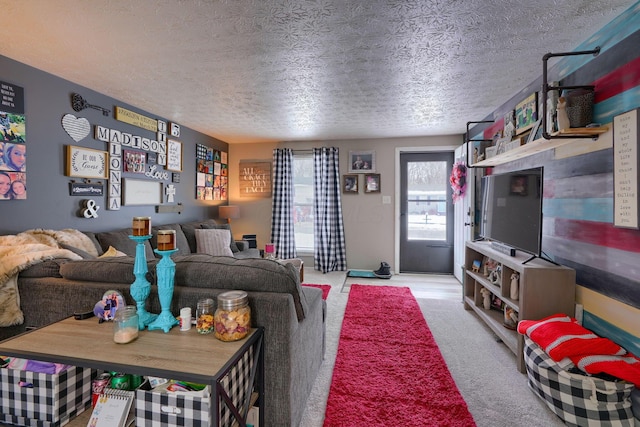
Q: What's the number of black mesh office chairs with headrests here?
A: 0